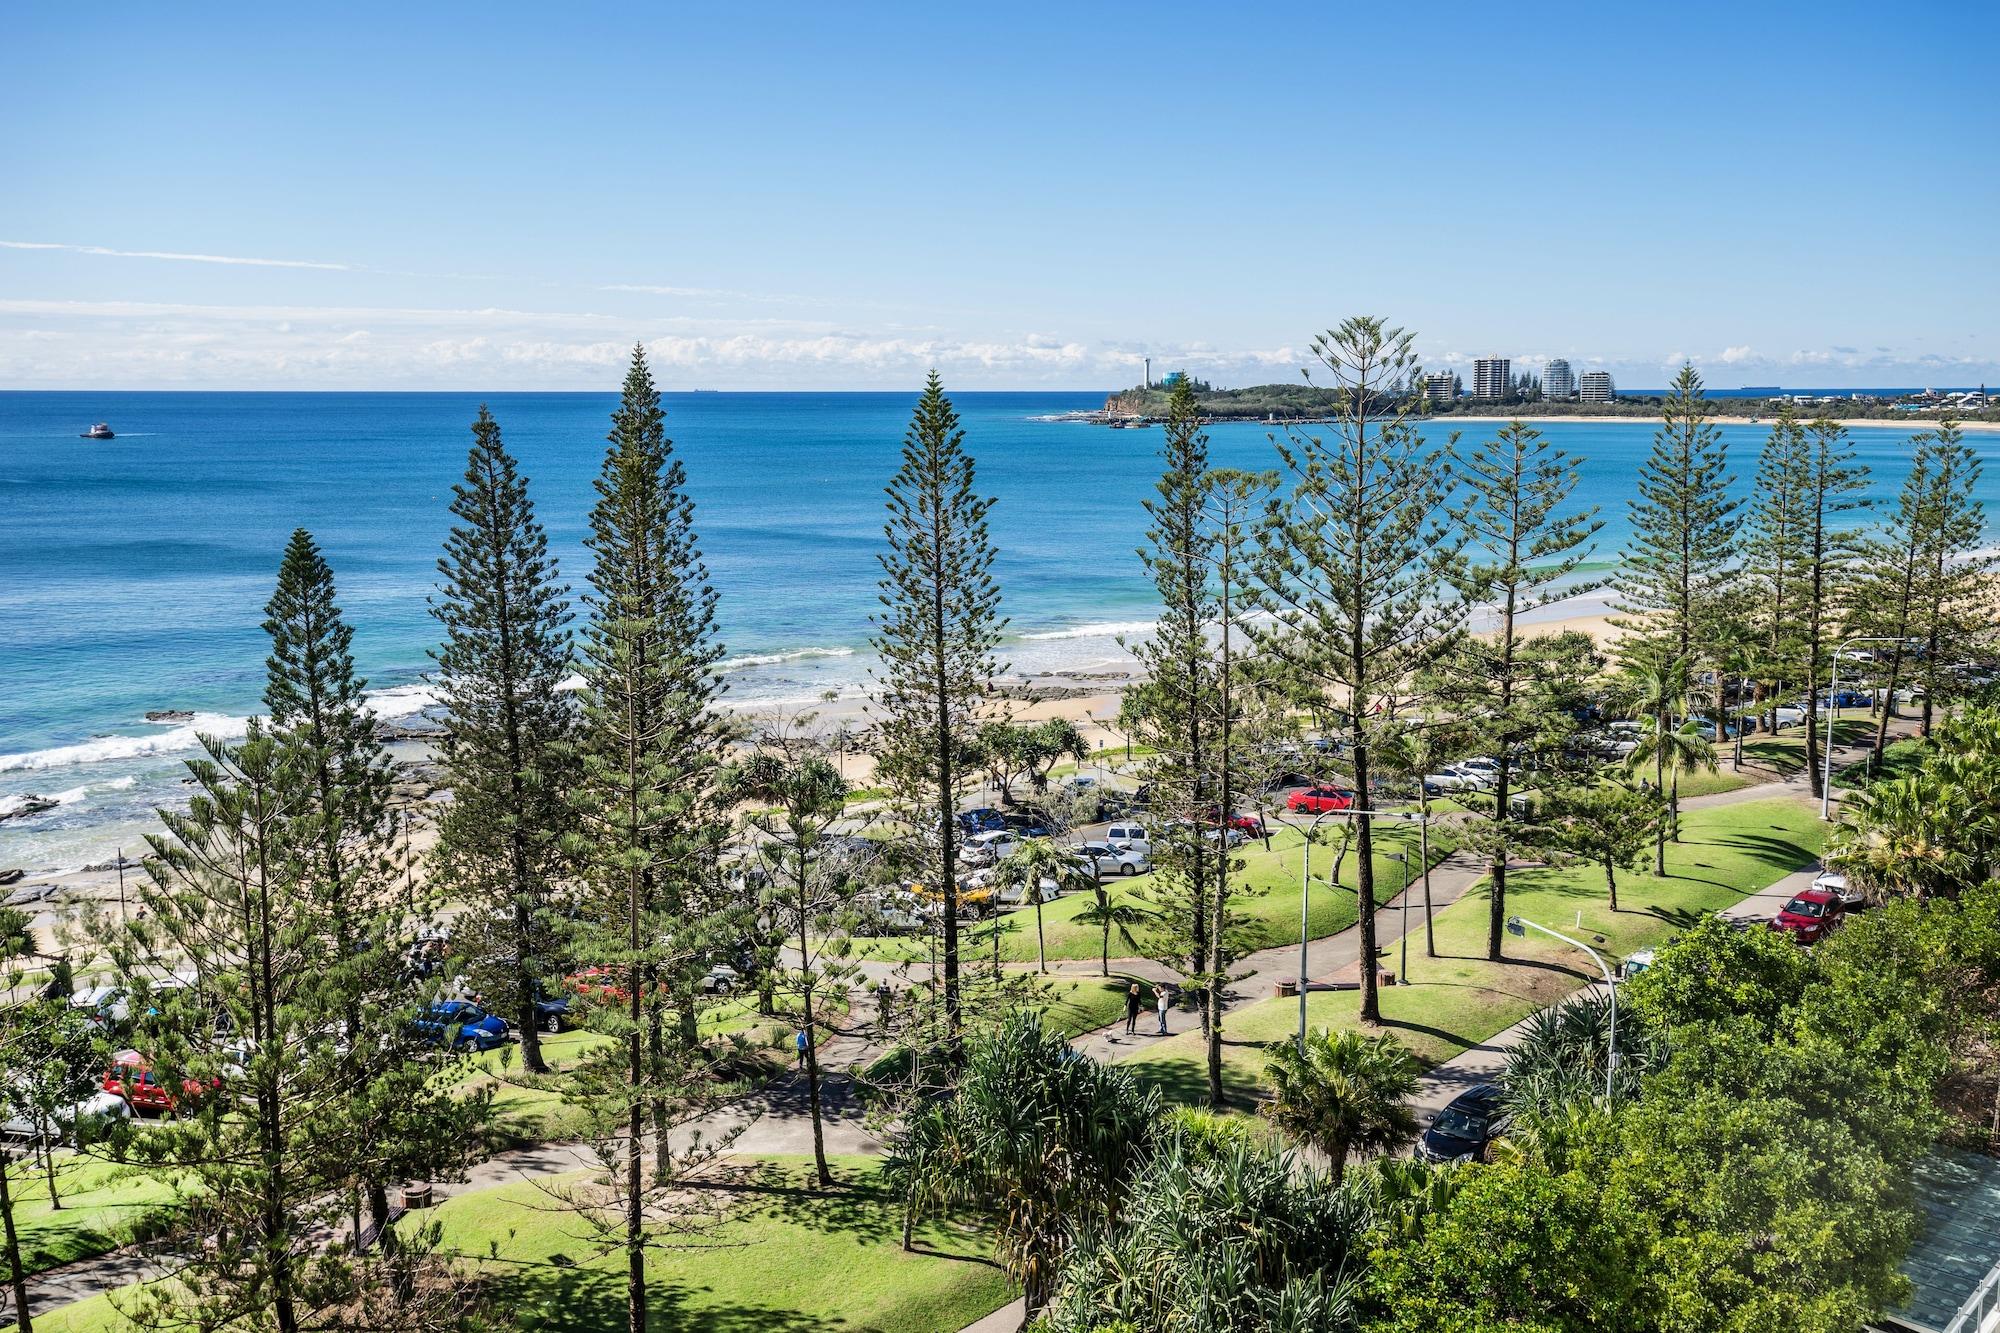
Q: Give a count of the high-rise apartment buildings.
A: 4